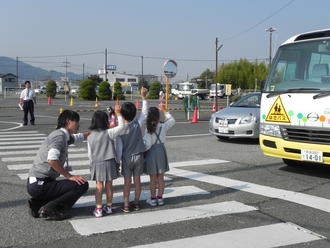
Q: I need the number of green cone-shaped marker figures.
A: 0